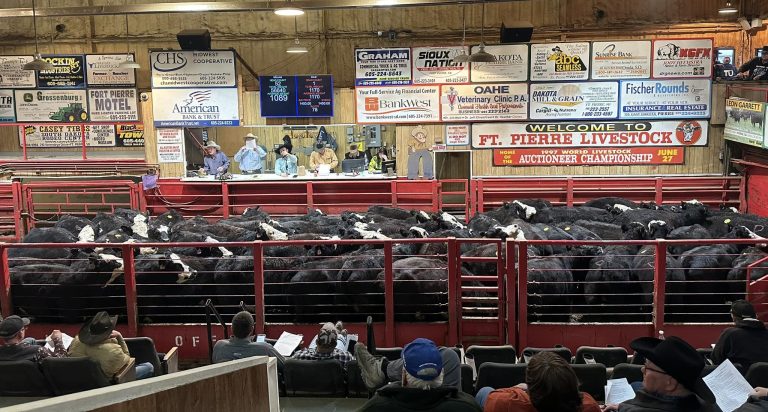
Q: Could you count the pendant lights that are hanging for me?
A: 7